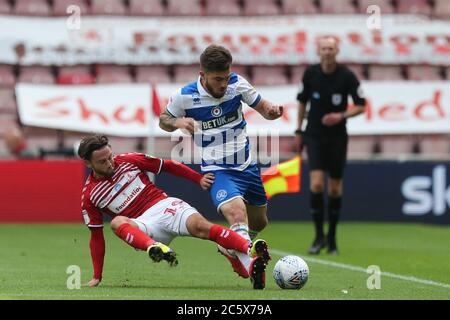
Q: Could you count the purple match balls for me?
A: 0